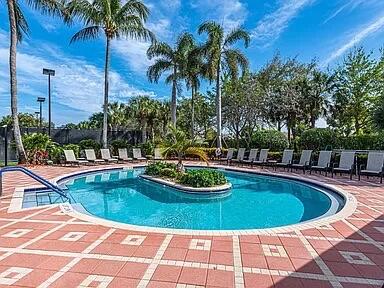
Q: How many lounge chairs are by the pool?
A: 15